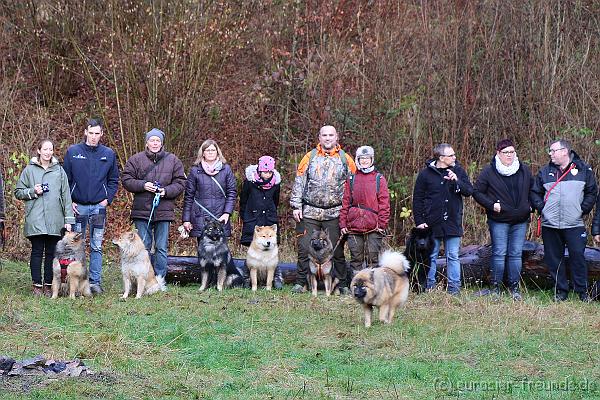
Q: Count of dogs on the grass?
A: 7